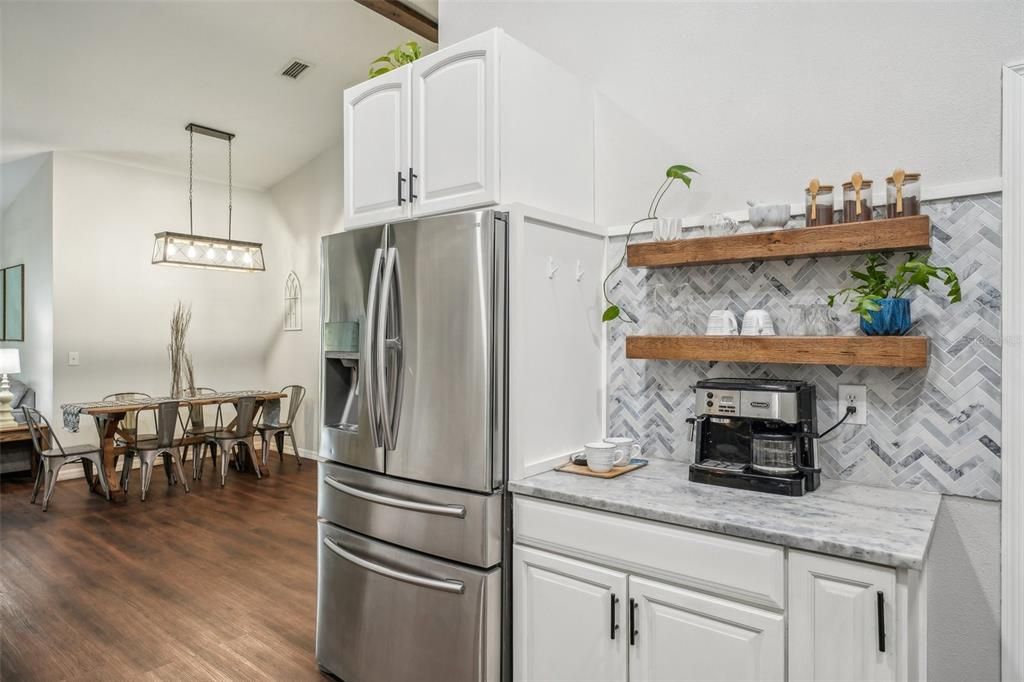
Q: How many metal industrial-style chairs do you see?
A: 6